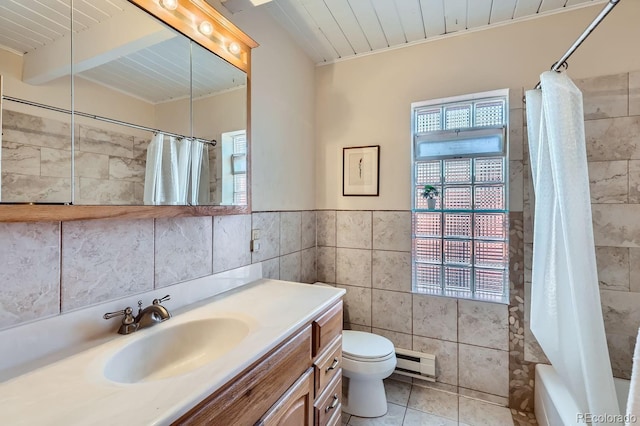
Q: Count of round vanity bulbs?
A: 3